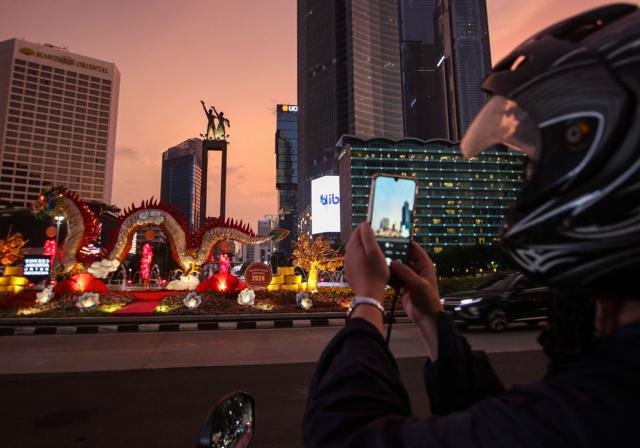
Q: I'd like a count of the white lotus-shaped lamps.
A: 5